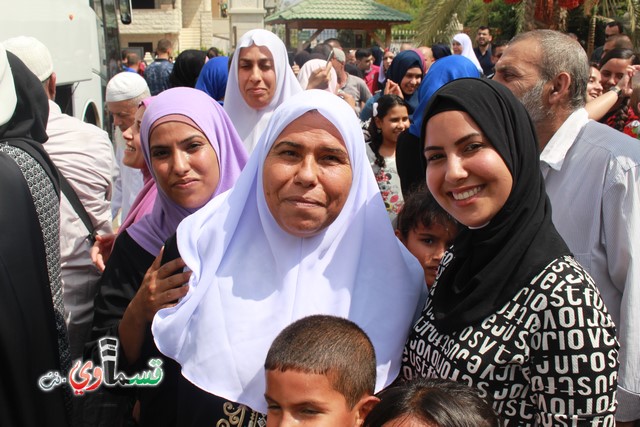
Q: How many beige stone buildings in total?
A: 1